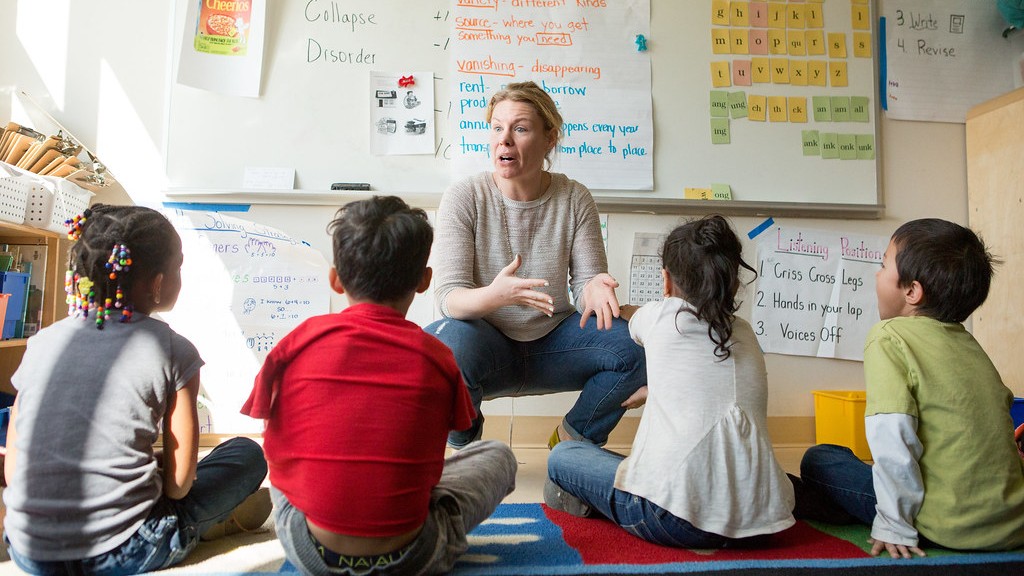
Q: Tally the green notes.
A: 11